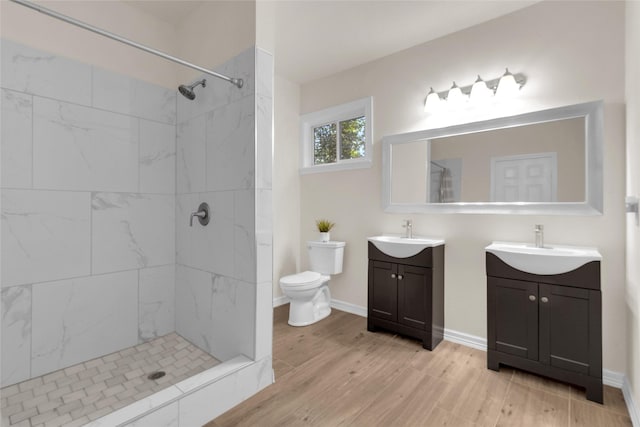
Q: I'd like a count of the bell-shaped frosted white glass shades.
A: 4